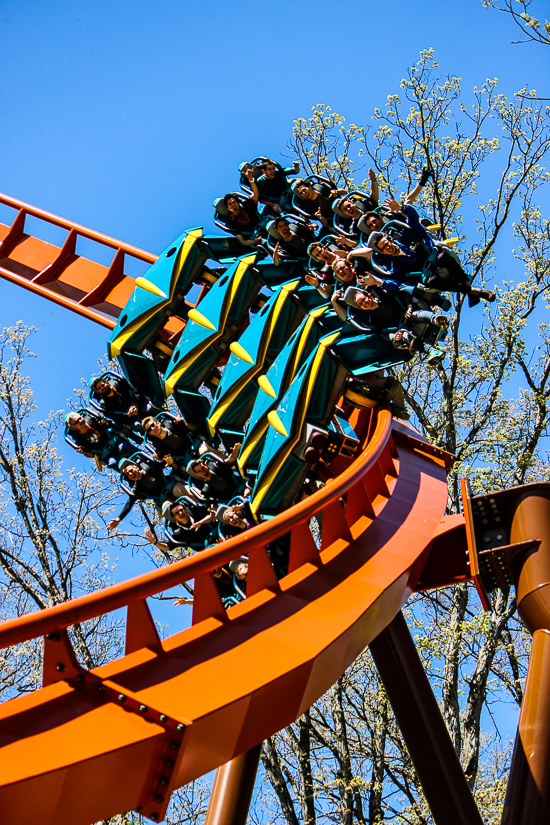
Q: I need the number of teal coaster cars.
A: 5